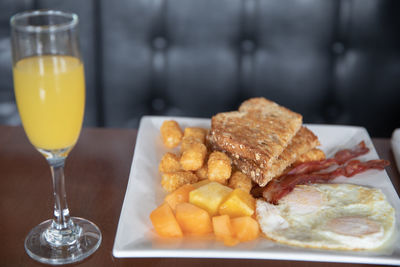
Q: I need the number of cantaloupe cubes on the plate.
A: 5